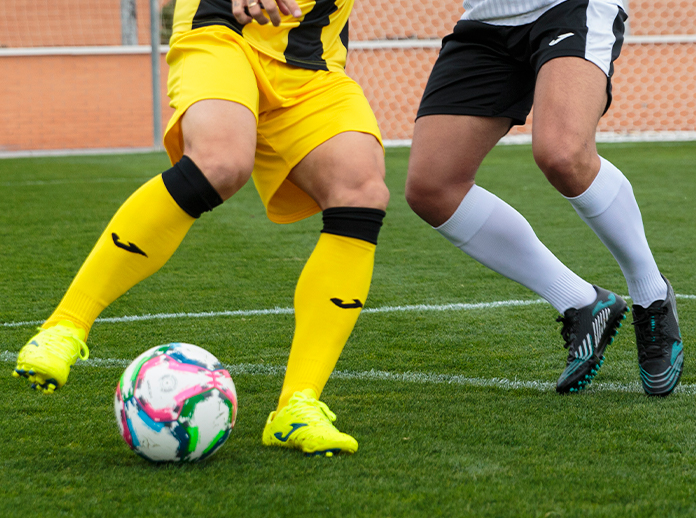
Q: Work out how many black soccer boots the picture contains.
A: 2